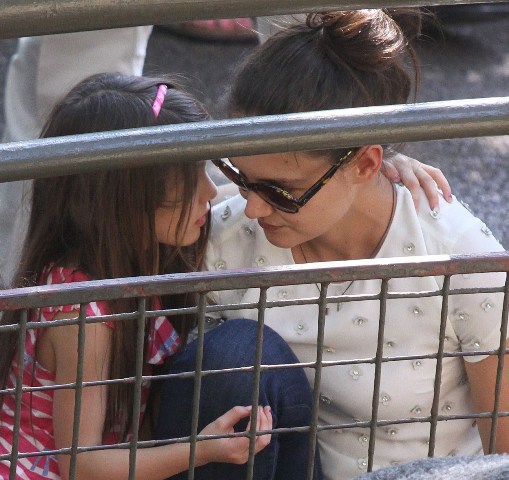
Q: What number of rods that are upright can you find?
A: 9